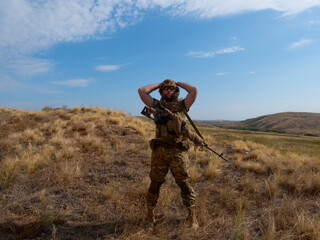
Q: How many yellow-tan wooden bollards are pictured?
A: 0